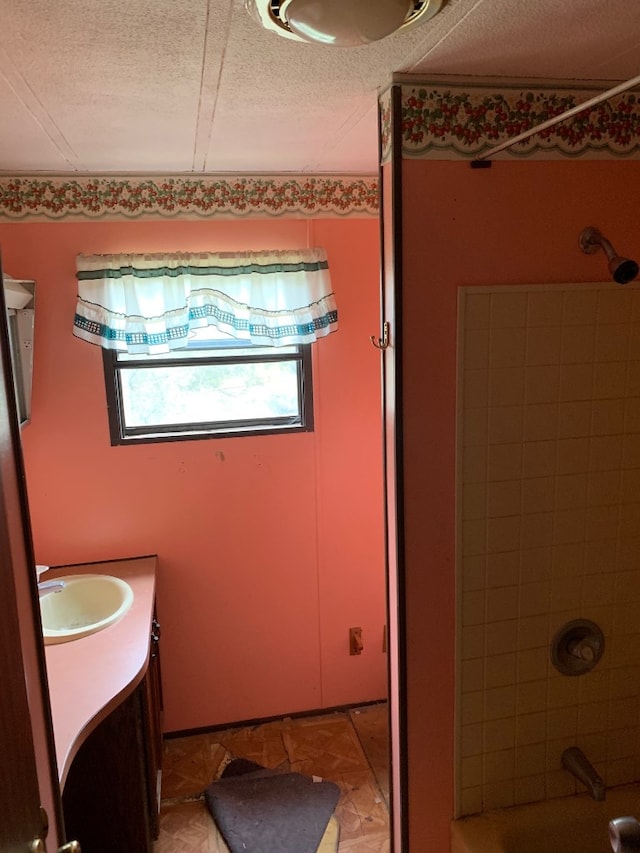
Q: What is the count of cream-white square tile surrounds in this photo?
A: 1